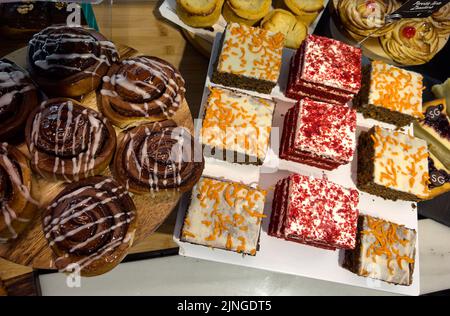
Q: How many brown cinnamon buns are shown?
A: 7